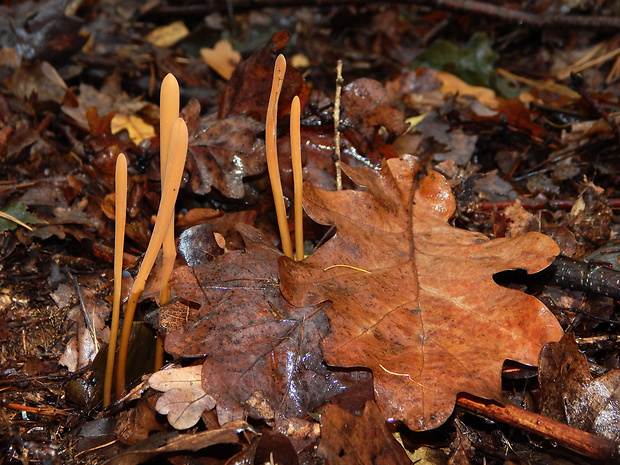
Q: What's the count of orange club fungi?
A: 5